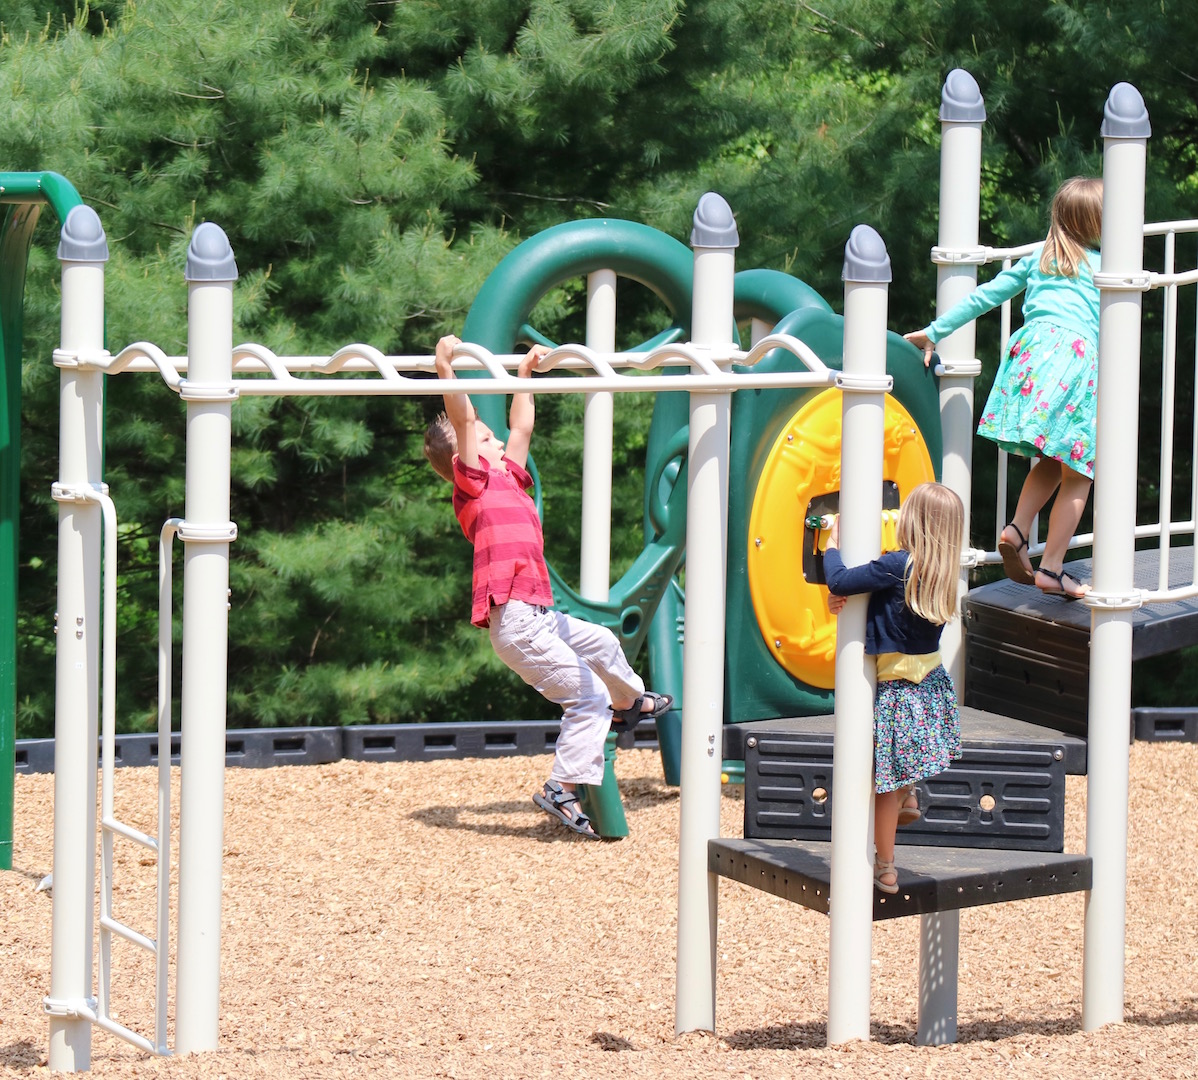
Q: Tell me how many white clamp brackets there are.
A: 12